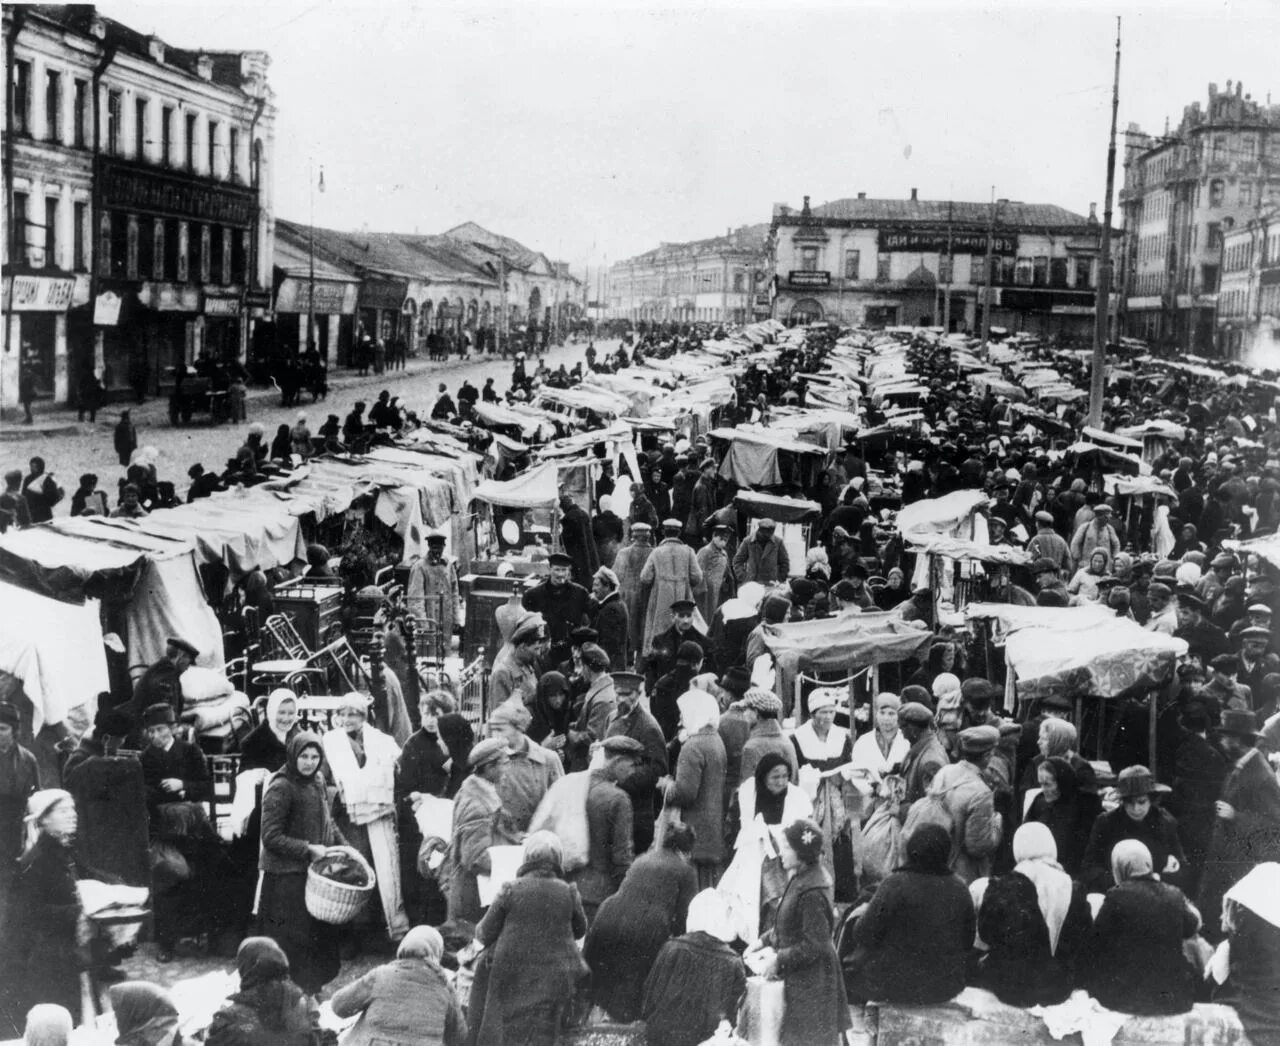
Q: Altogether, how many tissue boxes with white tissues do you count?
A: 0